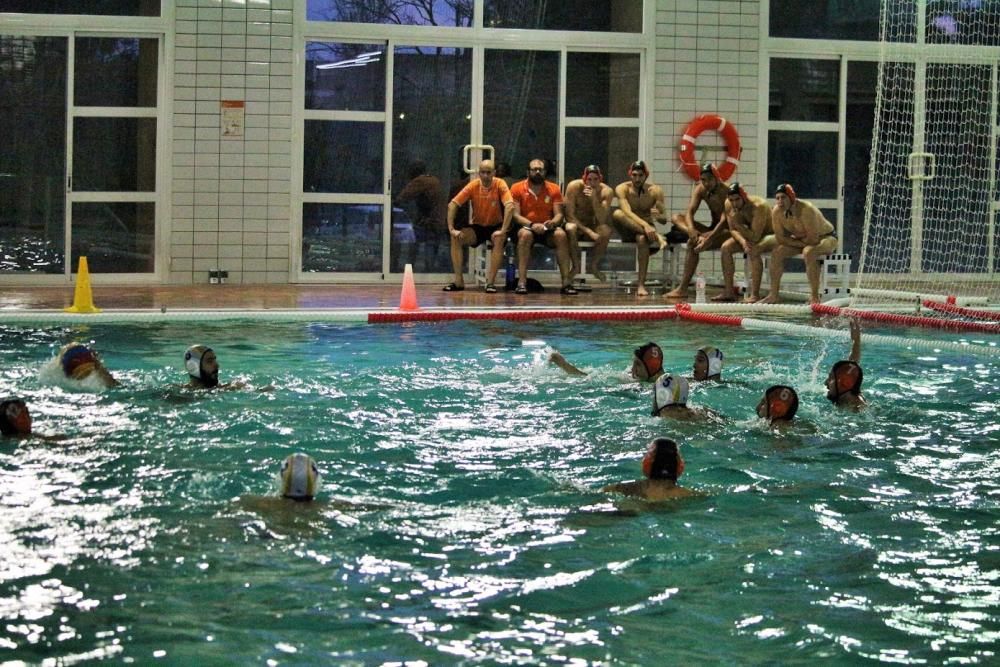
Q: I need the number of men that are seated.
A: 7